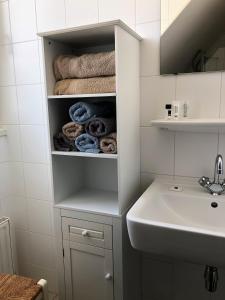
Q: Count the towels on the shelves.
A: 8